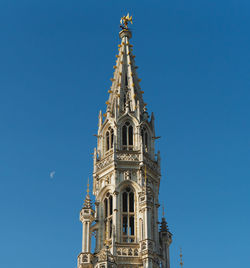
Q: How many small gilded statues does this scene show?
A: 1